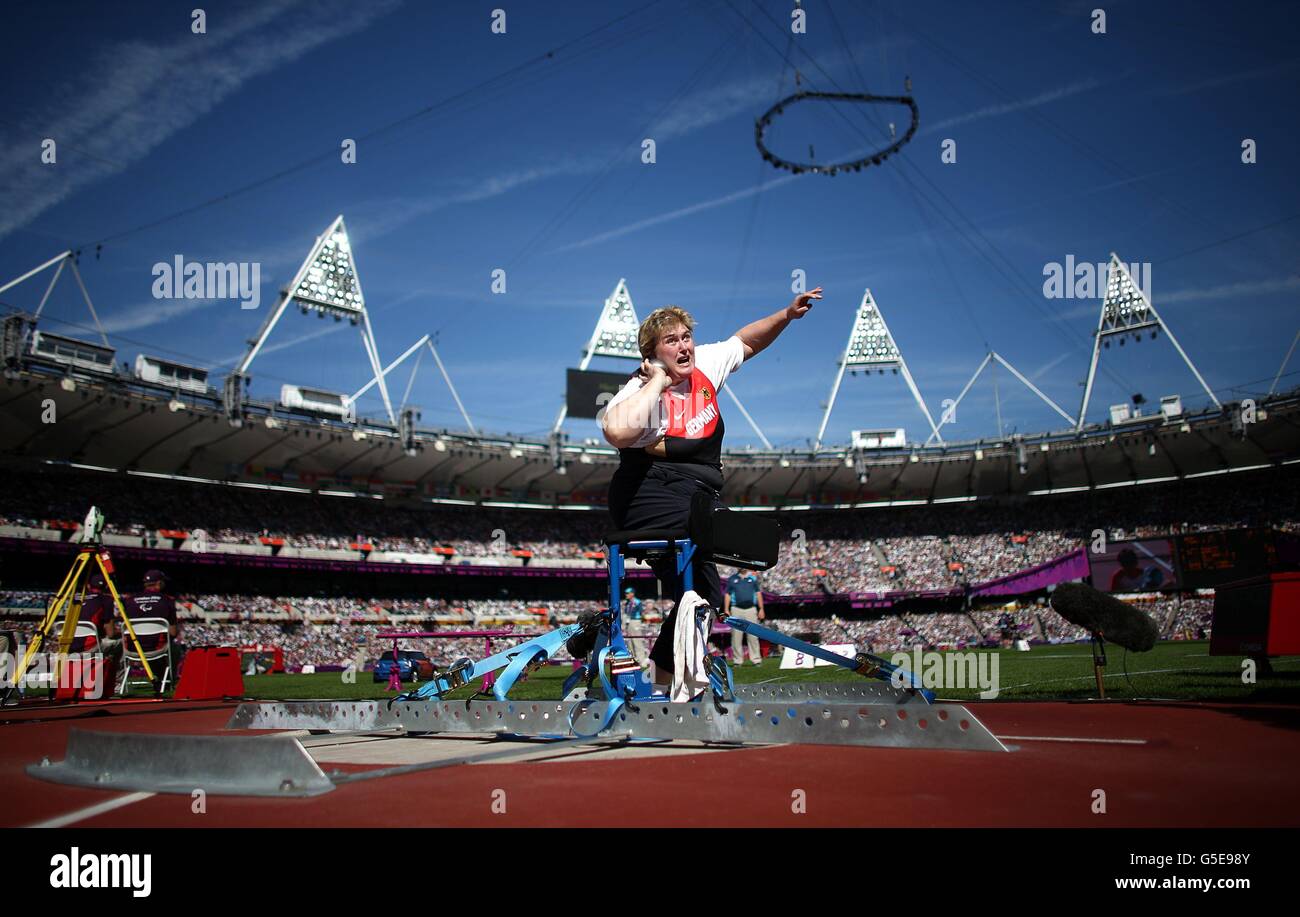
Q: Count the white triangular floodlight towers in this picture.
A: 4